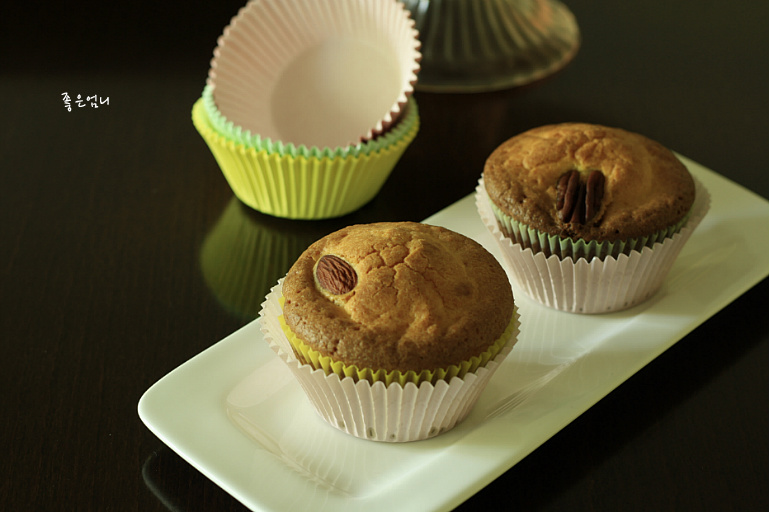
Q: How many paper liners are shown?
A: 7